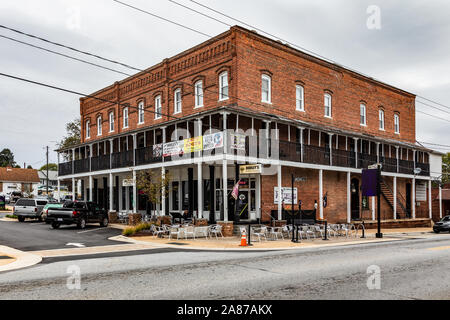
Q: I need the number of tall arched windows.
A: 15